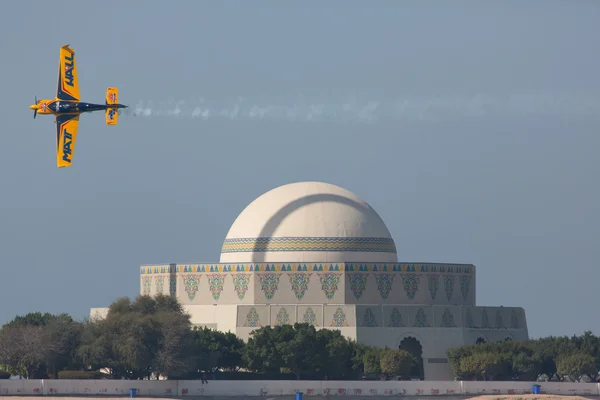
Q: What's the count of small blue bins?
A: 3